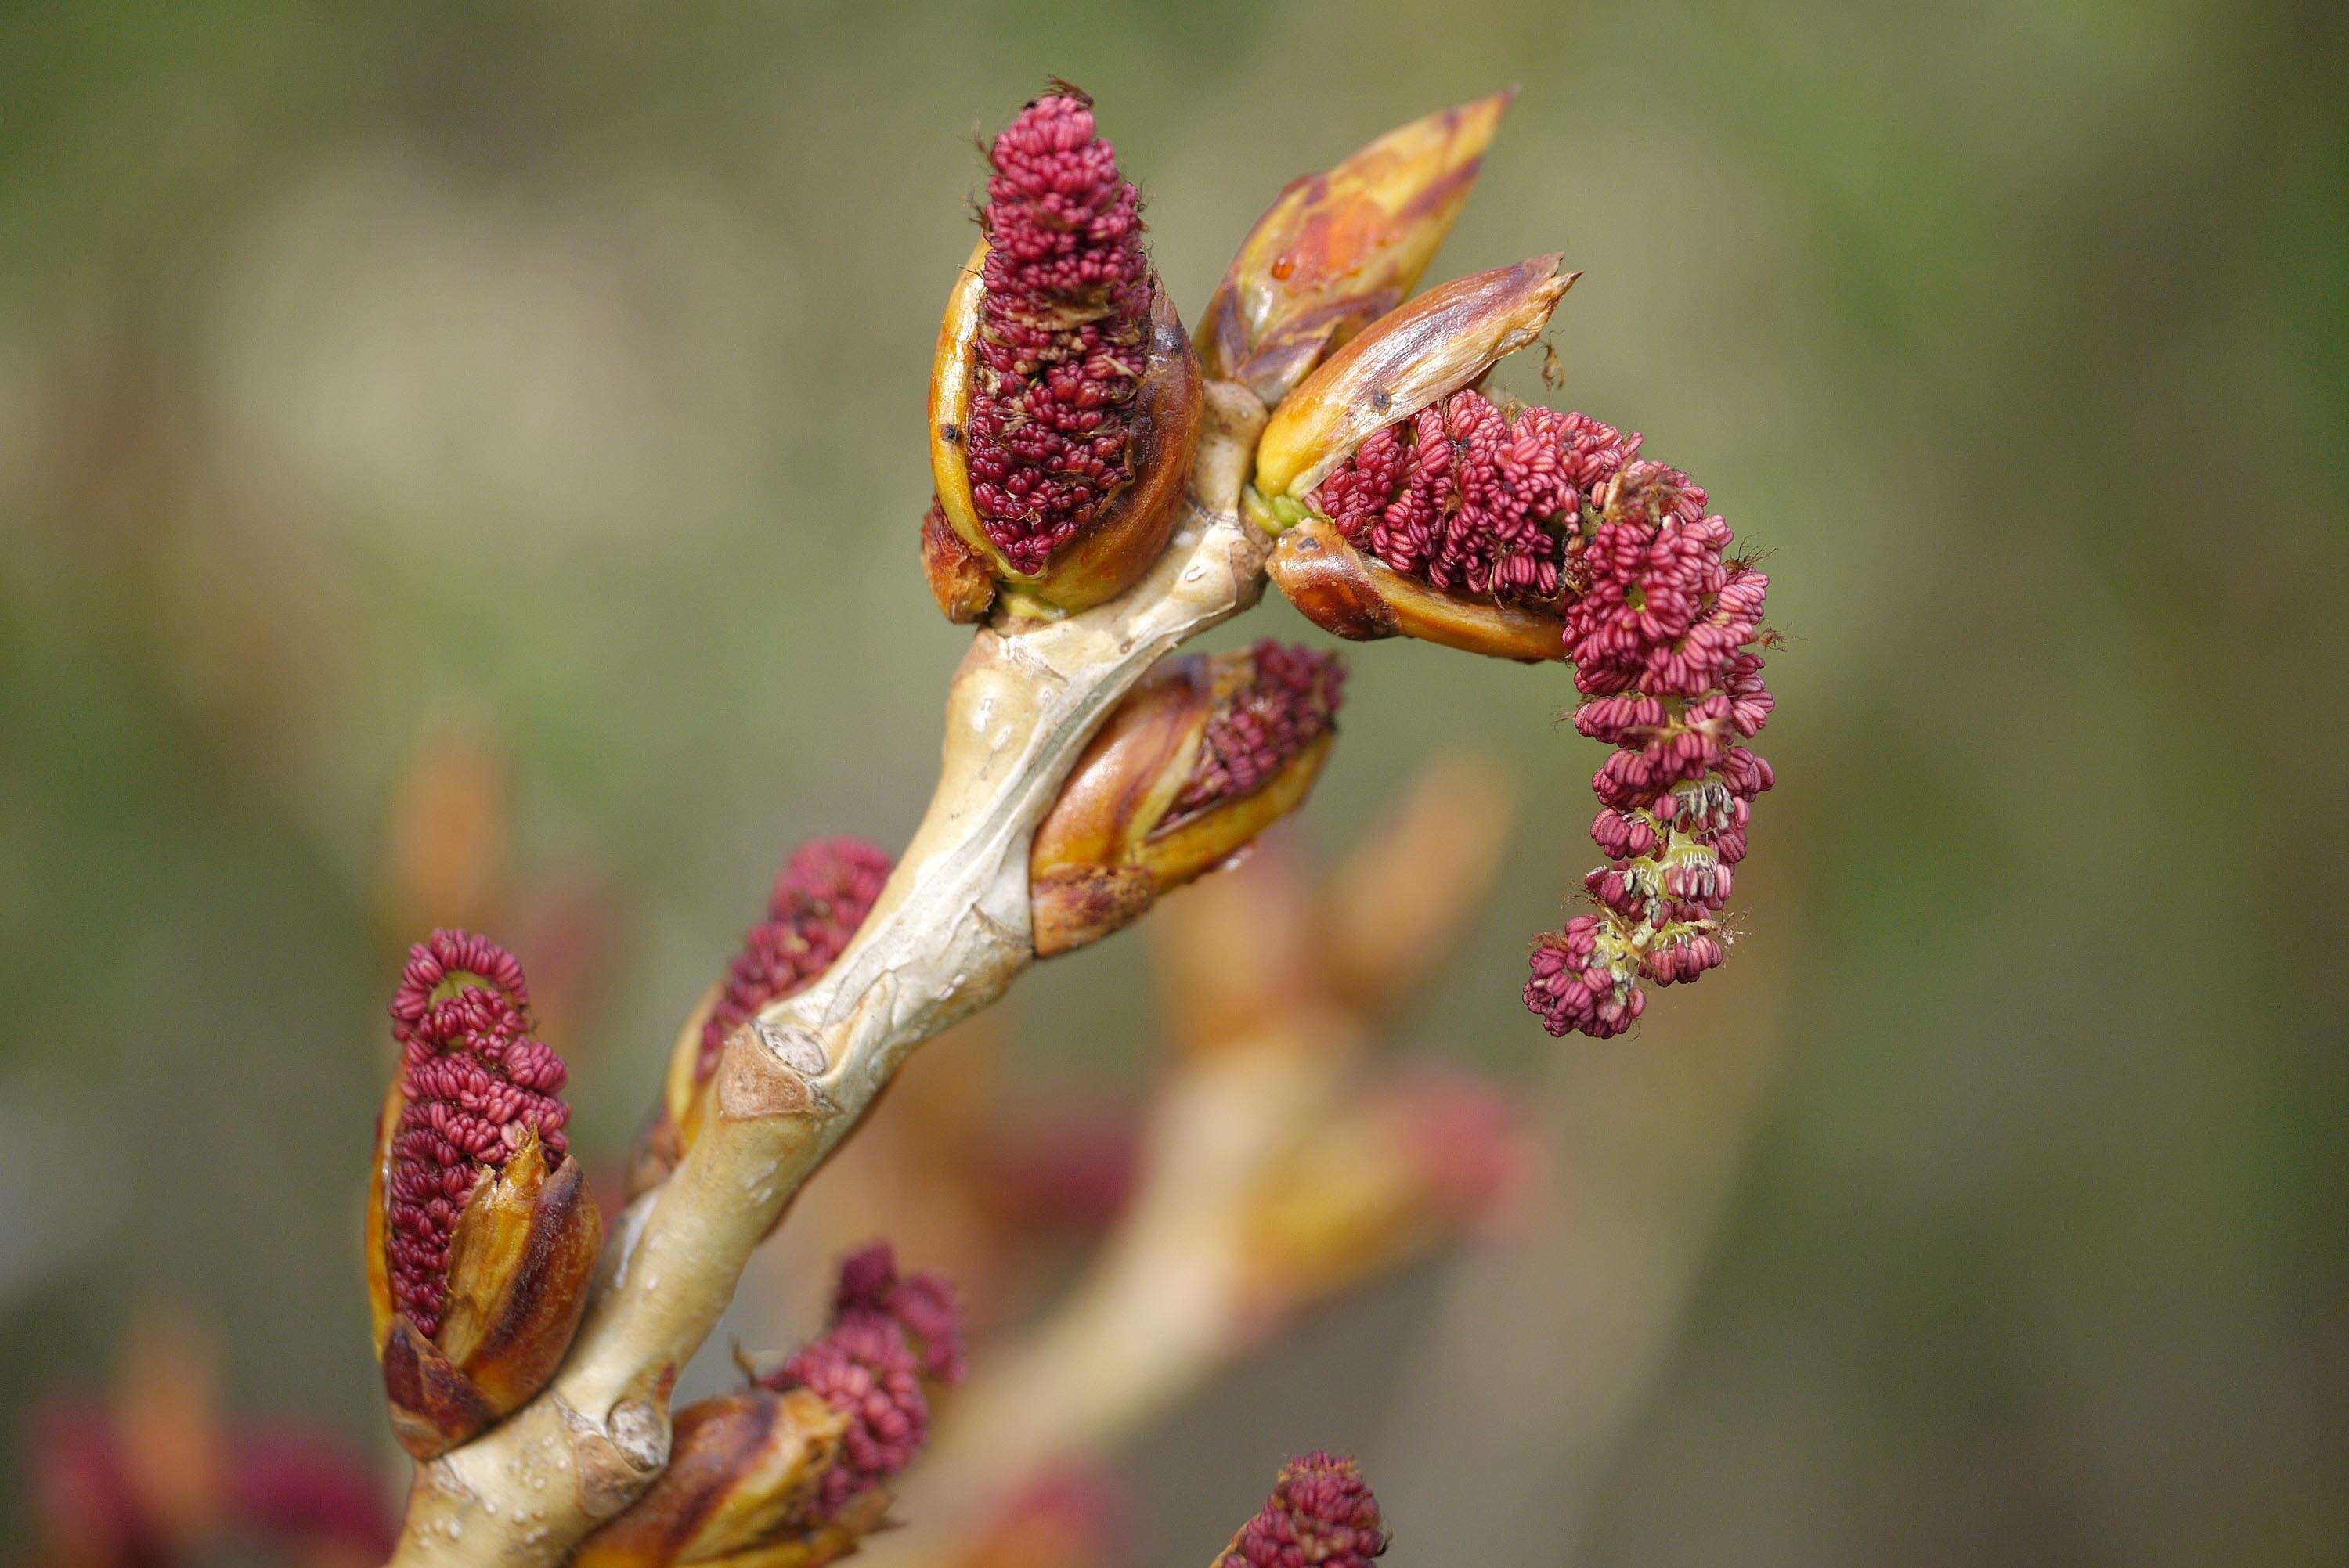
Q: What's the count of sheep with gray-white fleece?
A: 0